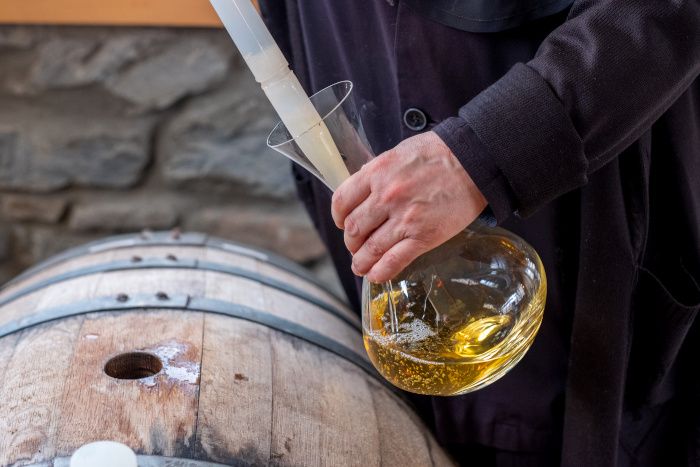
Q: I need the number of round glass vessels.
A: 1